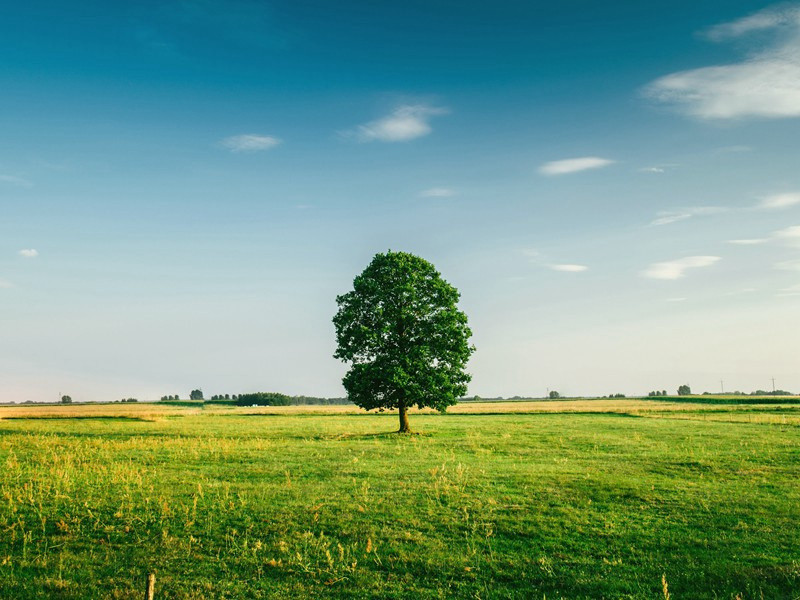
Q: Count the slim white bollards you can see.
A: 0